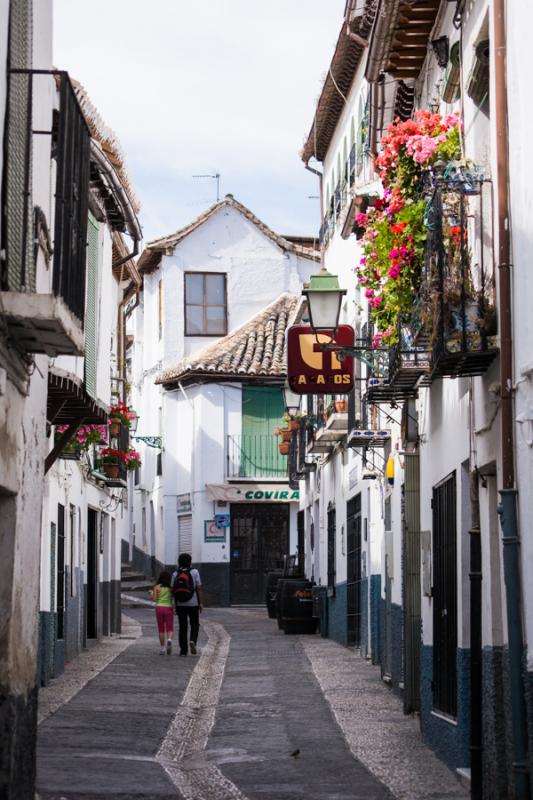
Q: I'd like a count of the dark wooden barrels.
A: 3